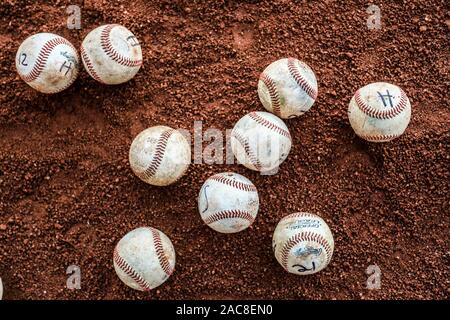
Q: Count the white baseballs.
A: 9